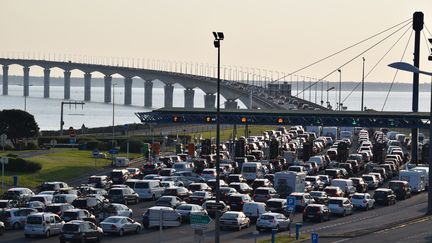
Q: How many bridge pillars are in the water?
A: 12